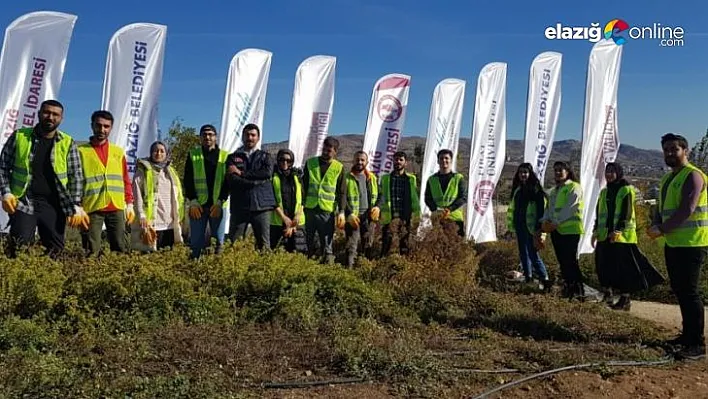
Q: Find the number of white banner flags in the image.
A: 9